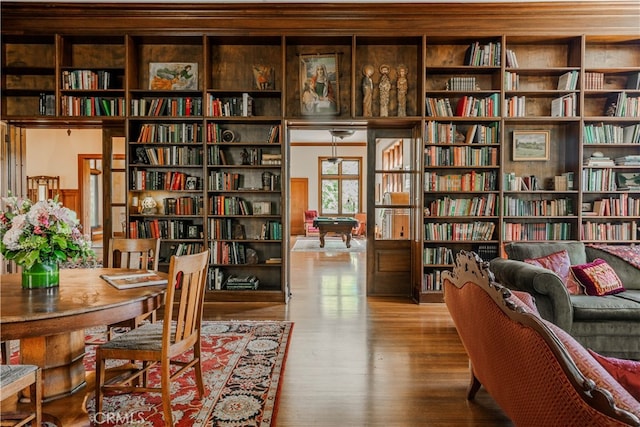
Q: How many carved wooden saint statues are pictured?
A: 3